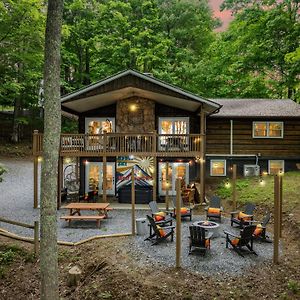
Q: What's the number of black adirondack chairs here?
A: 8